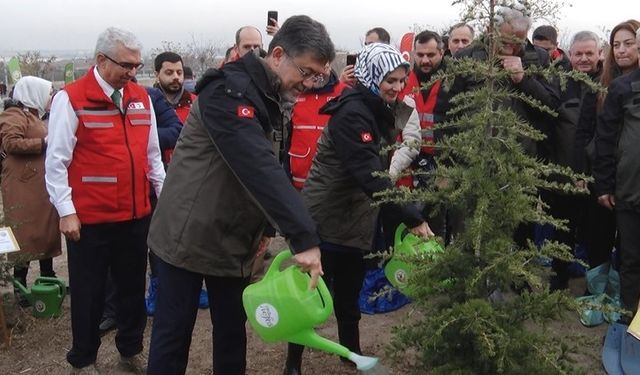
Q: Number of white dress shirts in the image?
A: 1